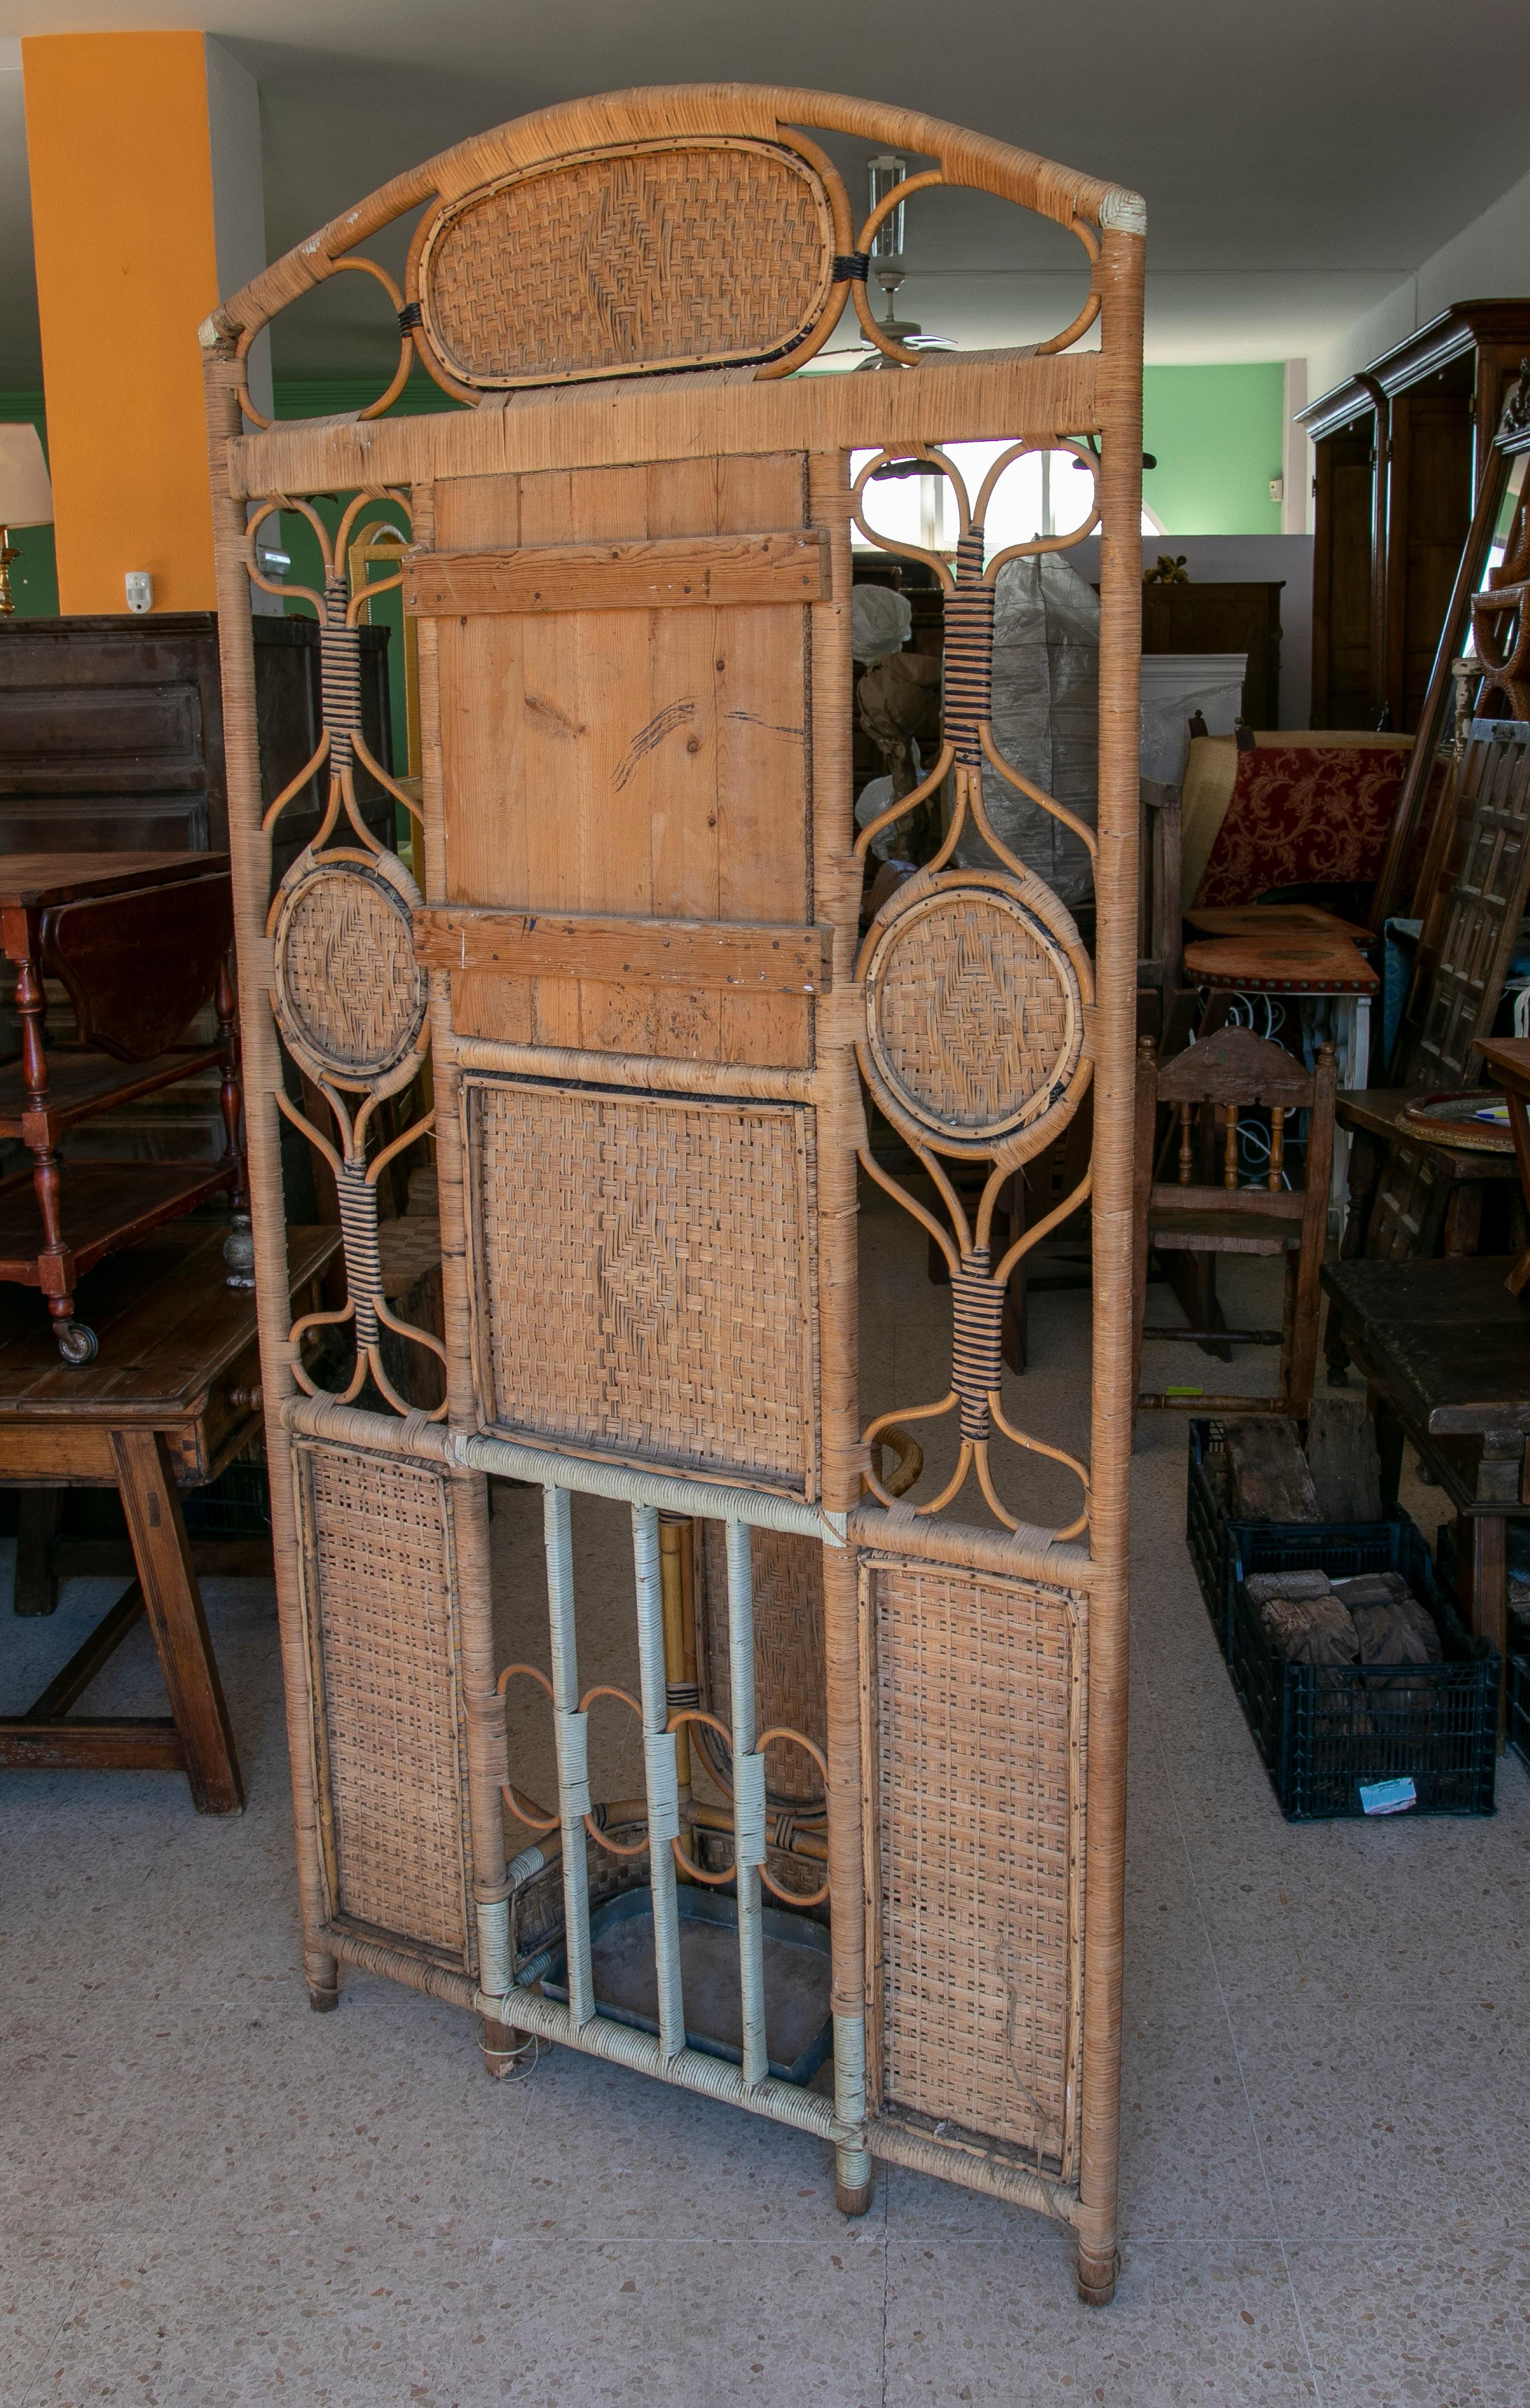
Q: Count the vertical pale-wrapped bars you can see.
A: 3